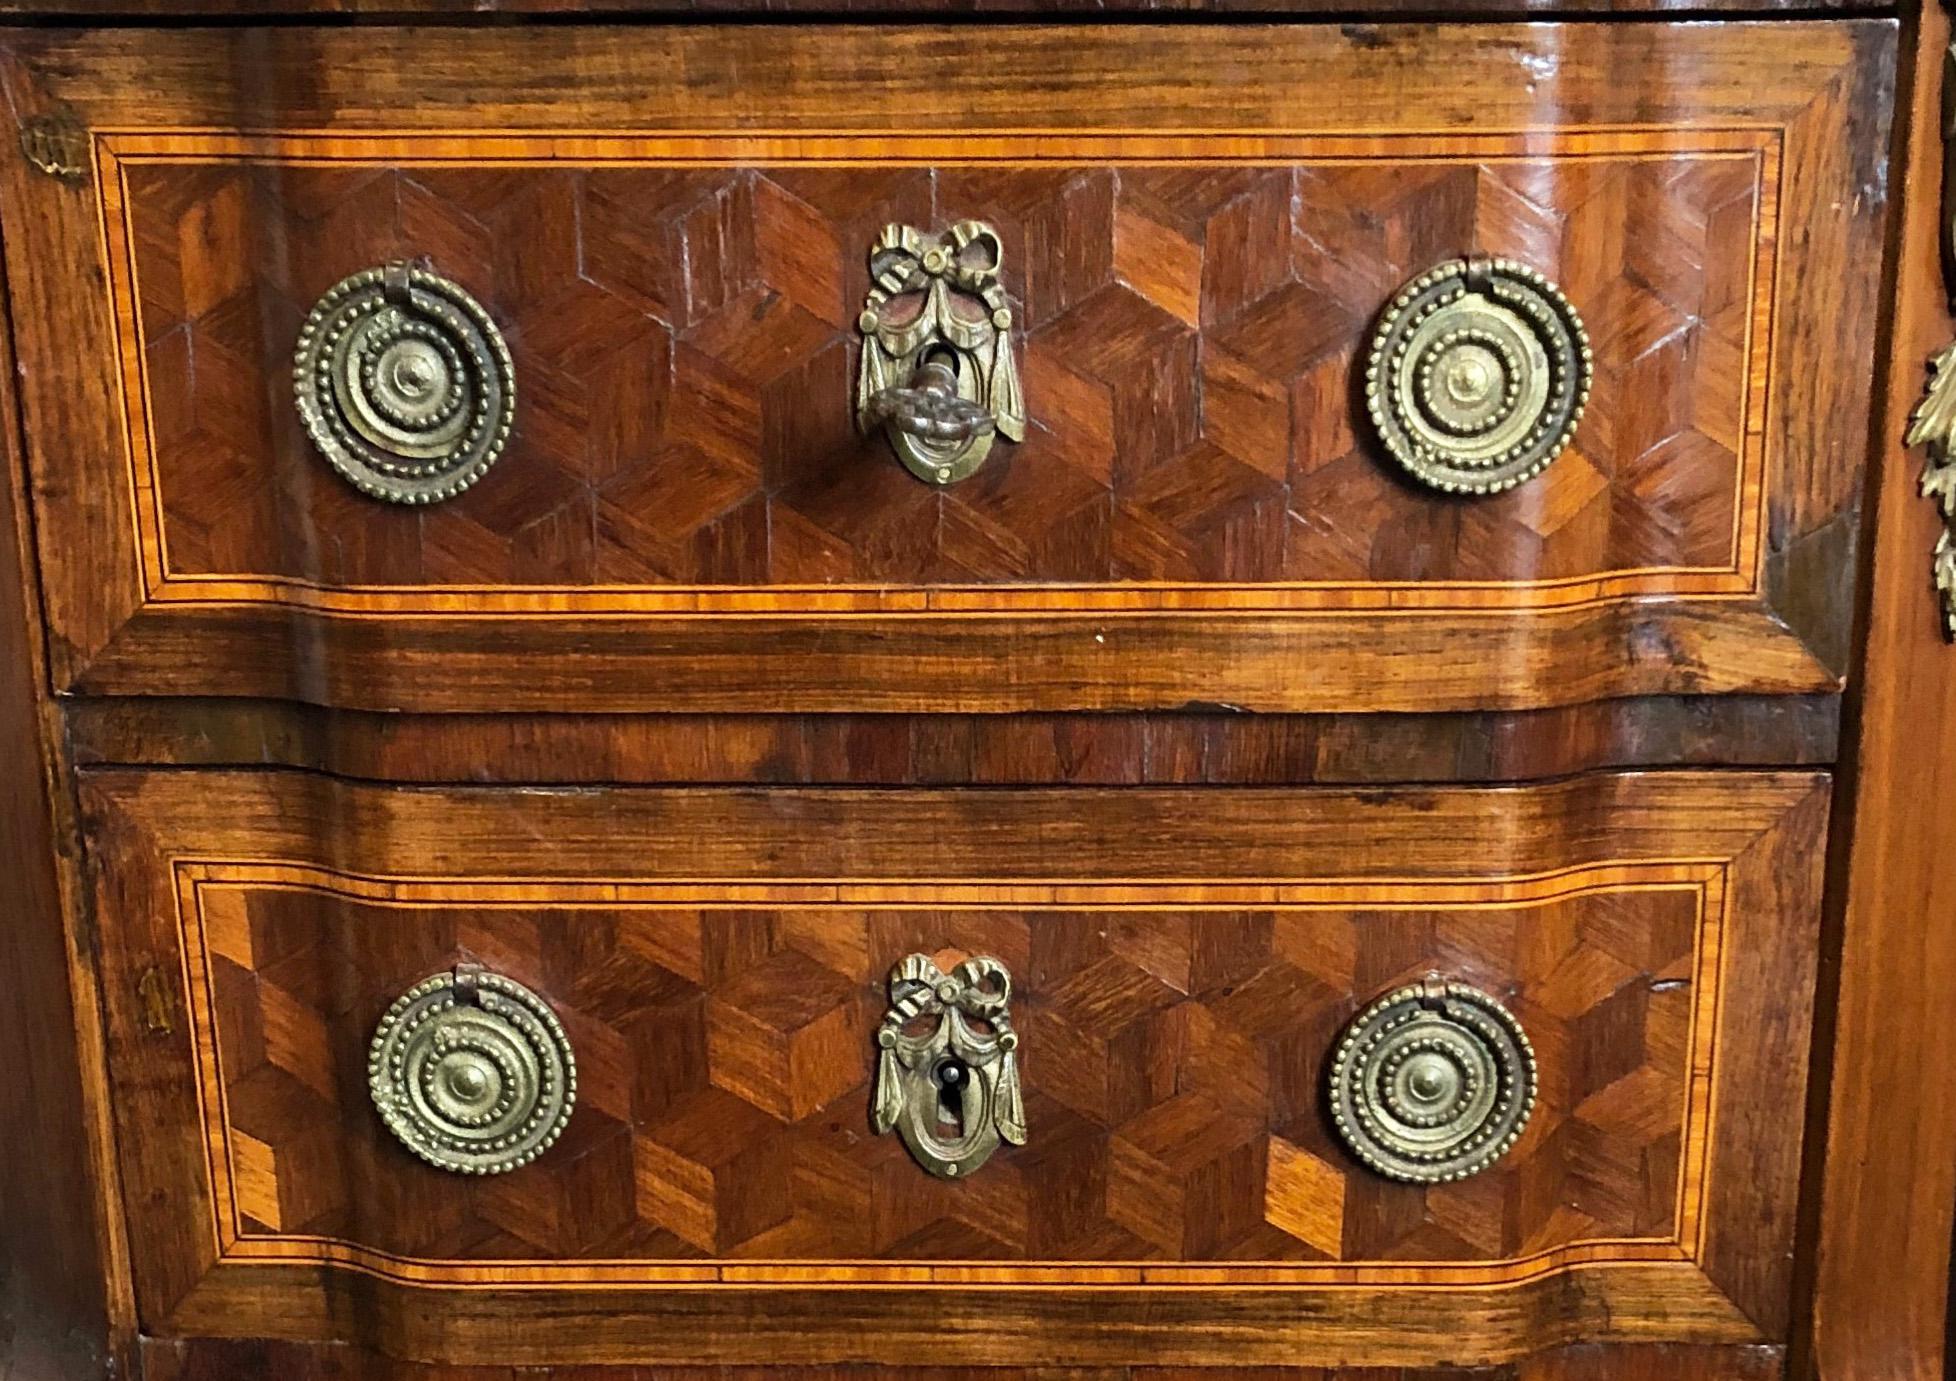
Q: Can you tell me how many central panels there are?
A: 2